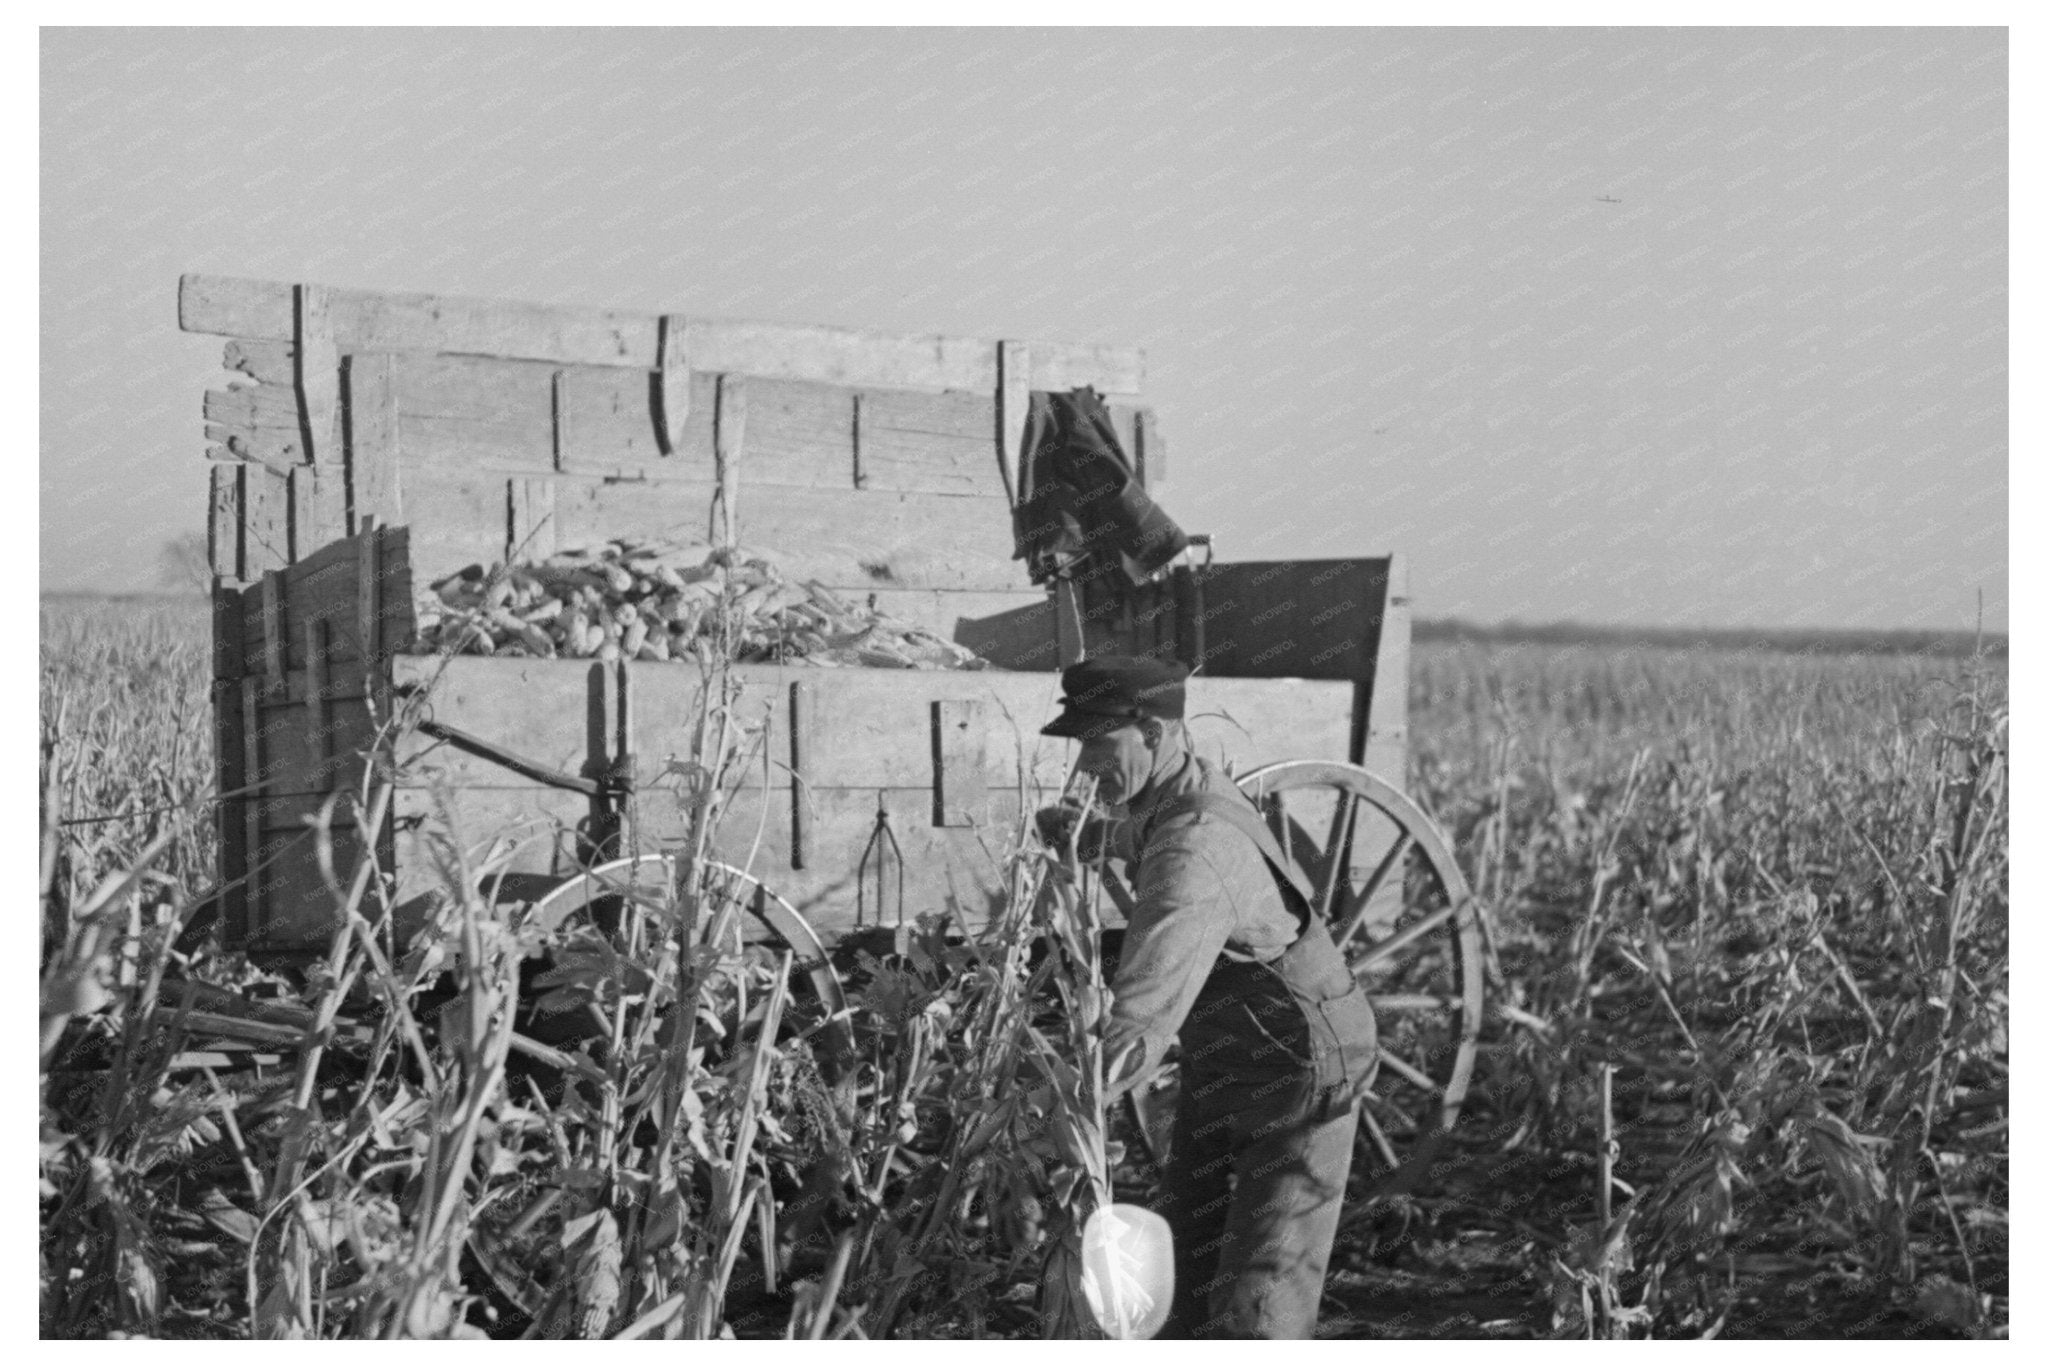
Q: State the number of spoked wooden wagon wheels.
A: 2